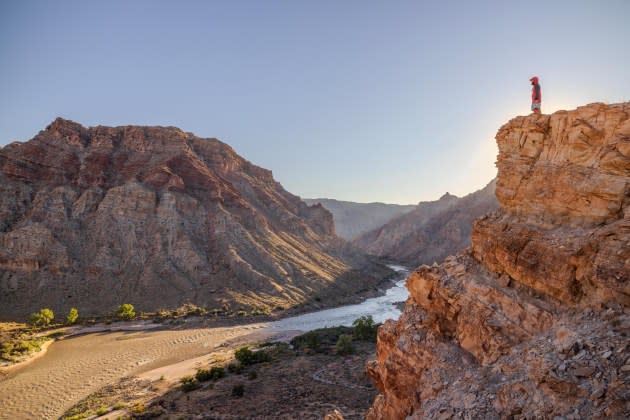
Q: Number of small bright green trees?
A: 3